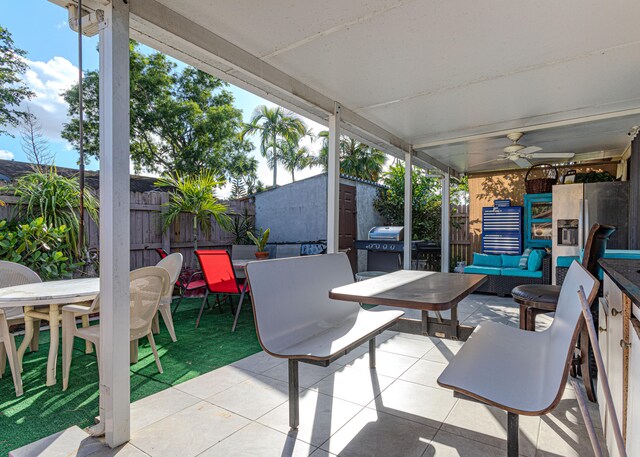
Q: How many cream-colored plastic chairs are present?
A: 4